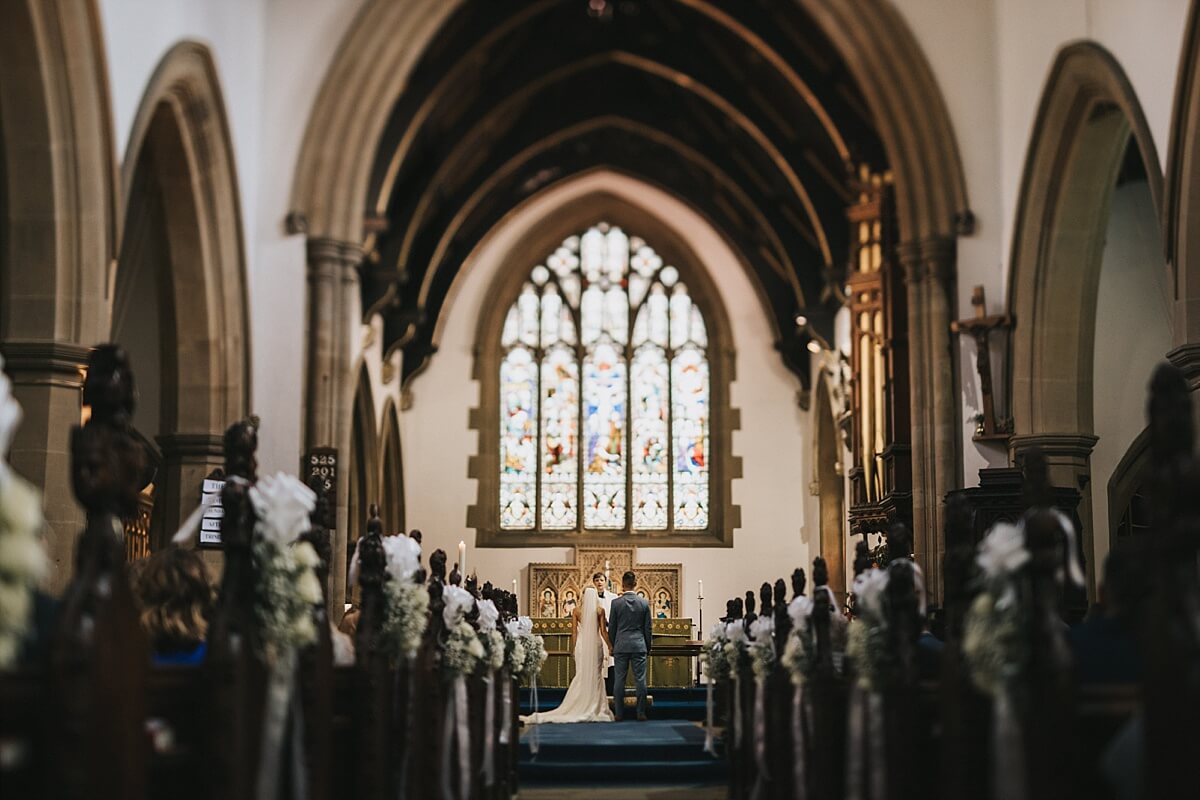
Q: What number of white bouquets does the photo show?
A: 13